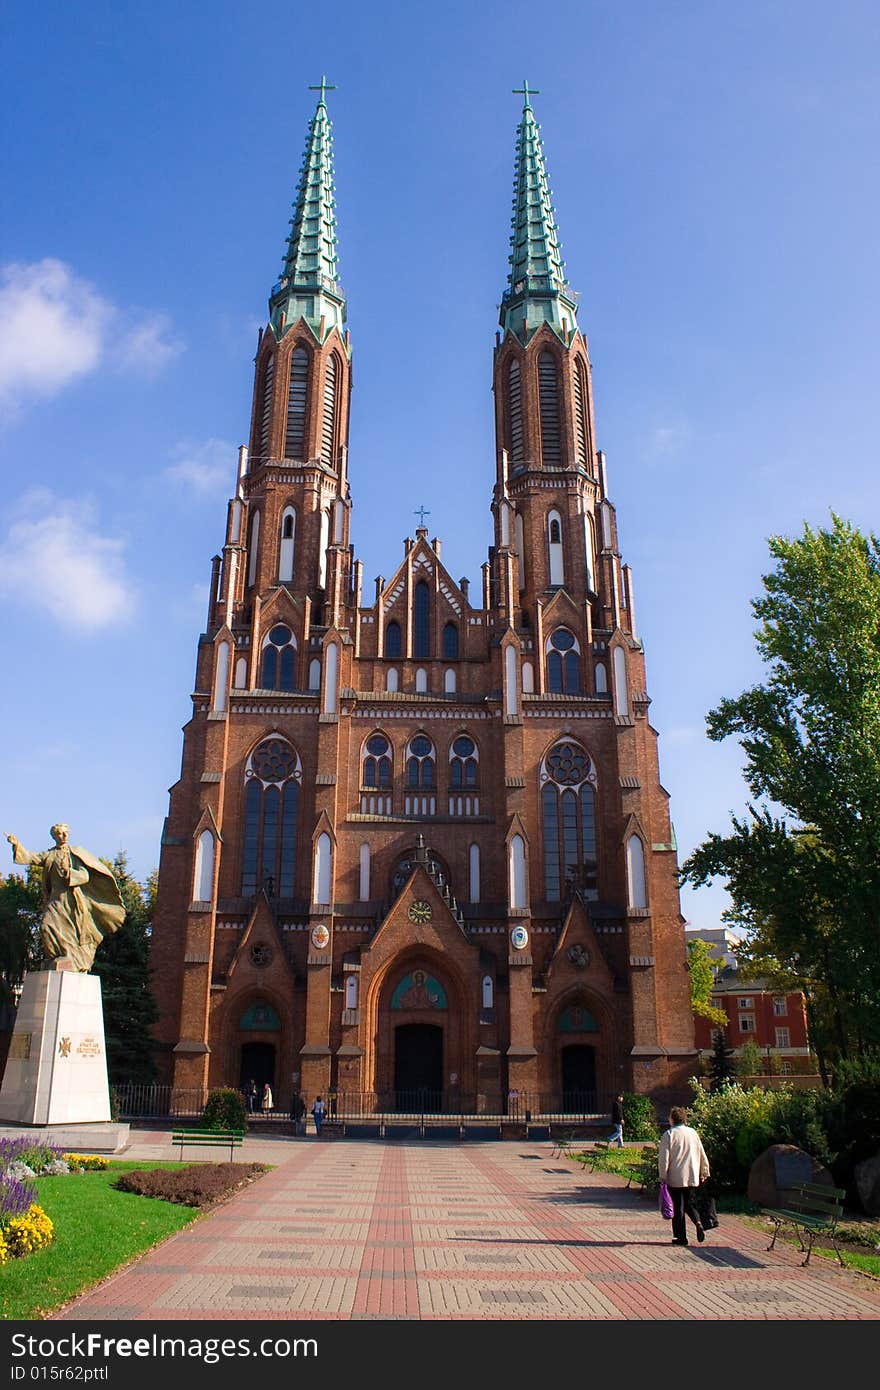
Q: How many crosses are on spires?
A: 2